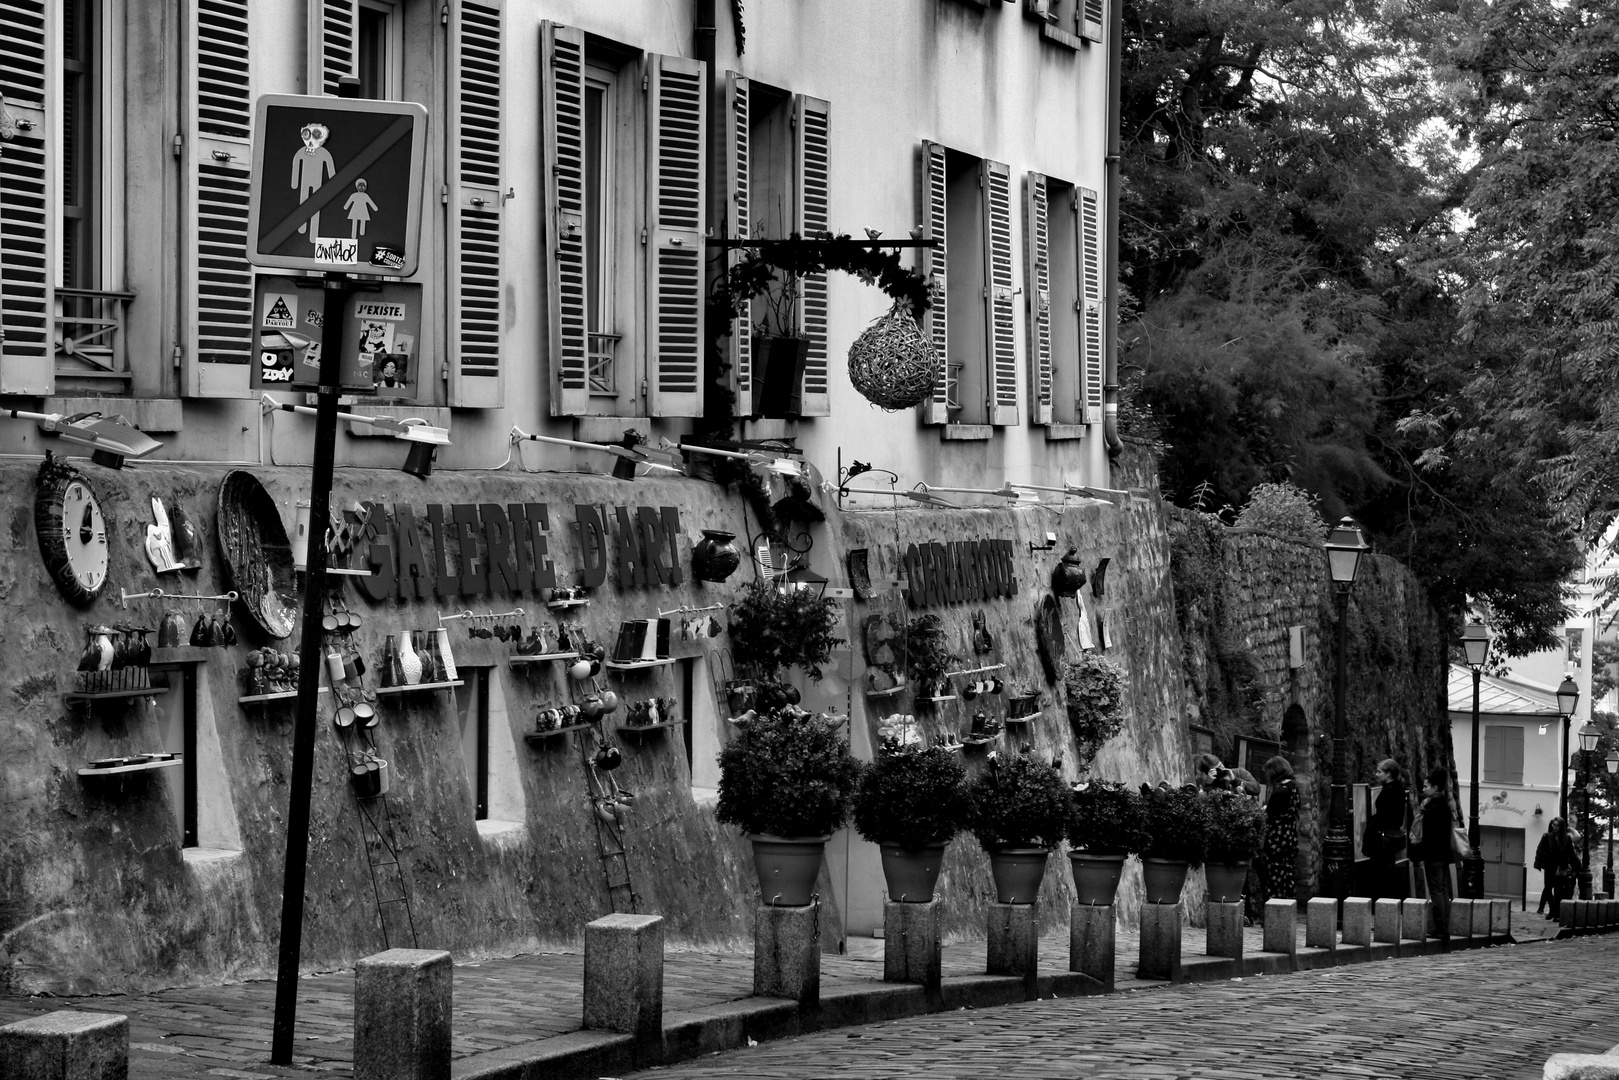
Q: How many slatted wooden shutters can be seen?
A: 14